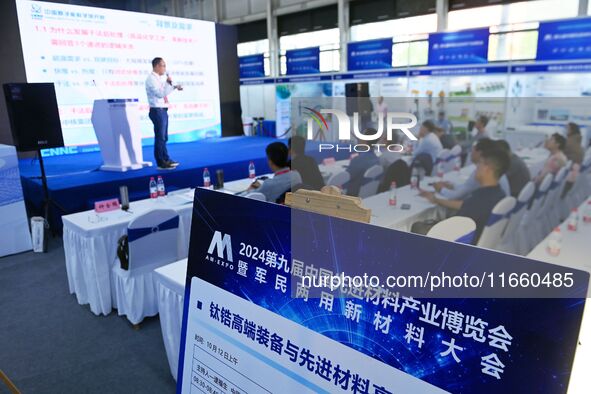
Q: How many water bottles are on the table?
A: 11